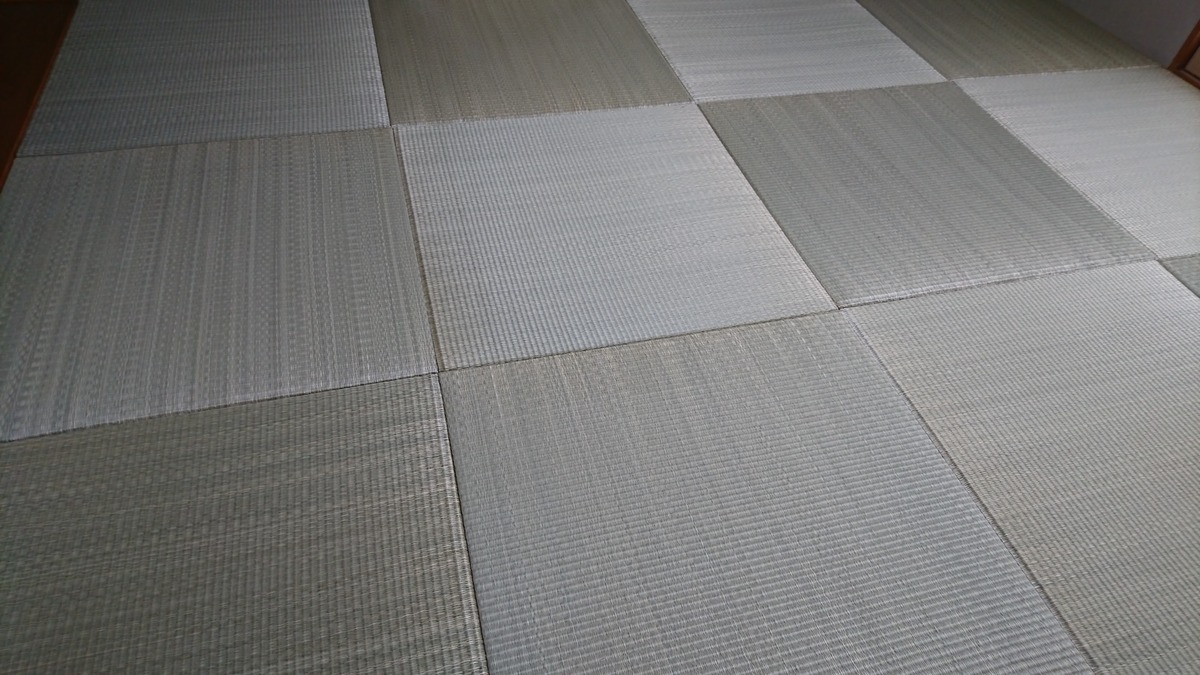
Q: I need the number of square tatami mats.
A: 12